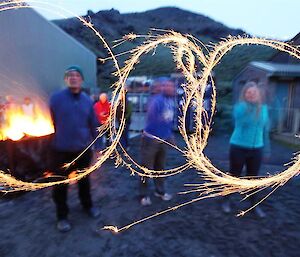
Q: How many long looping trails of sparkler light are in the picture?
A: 3